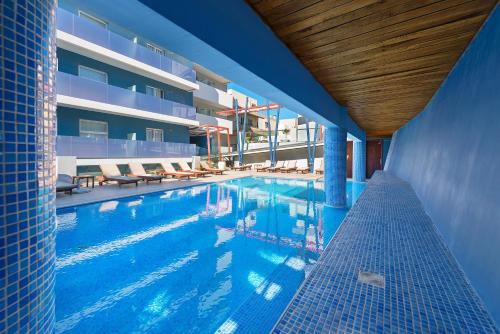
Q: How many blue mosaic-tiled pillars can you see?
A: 3